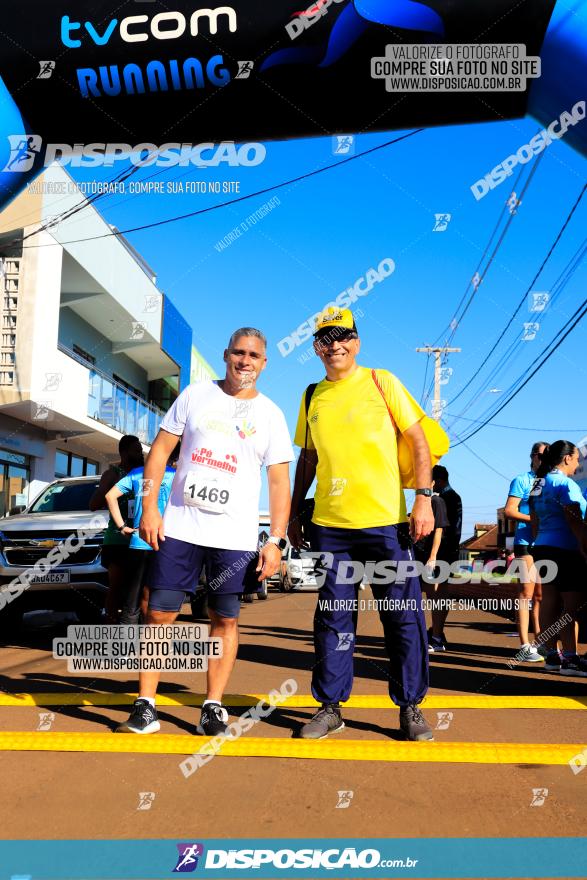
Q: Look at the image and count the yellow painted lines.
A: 2